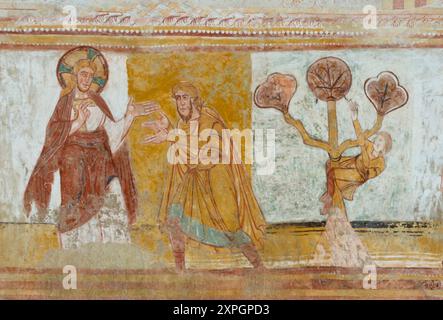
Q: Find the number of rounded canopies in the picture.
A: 3